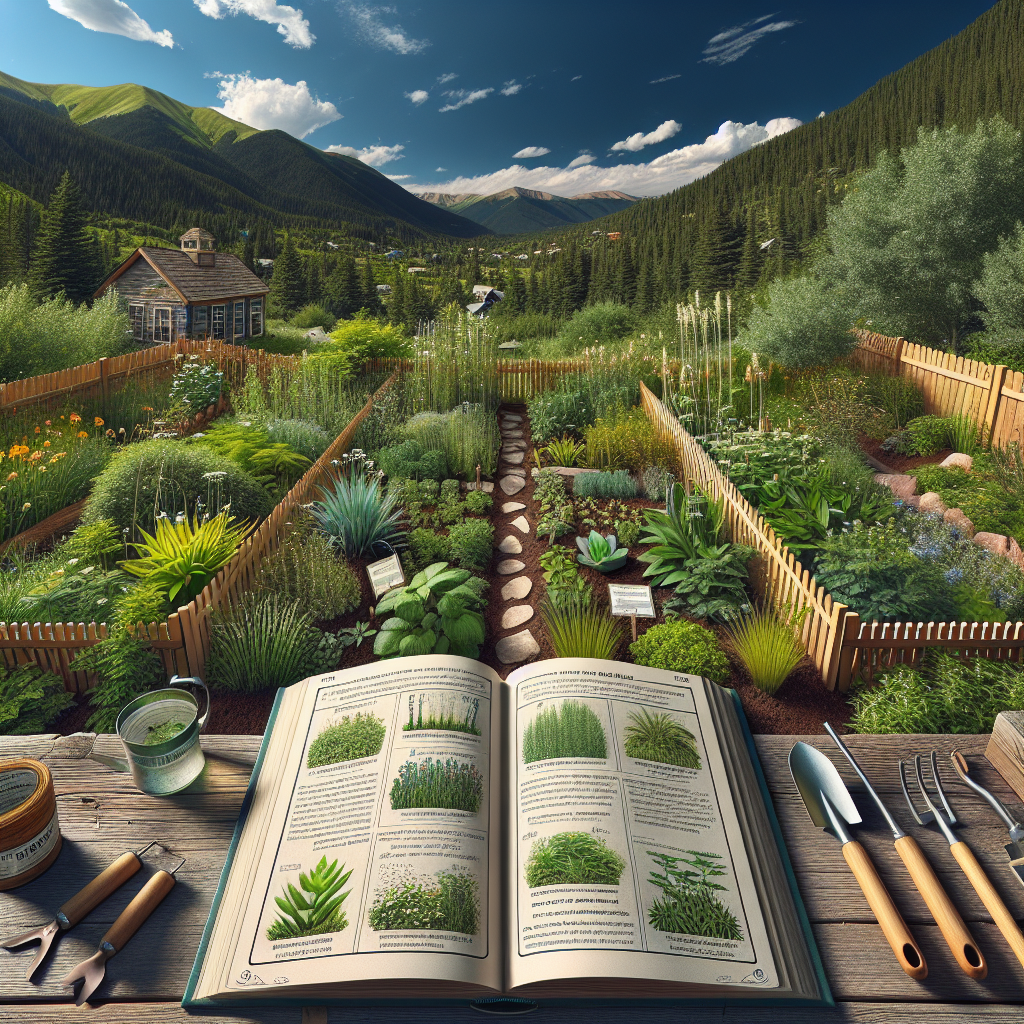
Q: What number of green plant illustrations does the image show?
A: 9